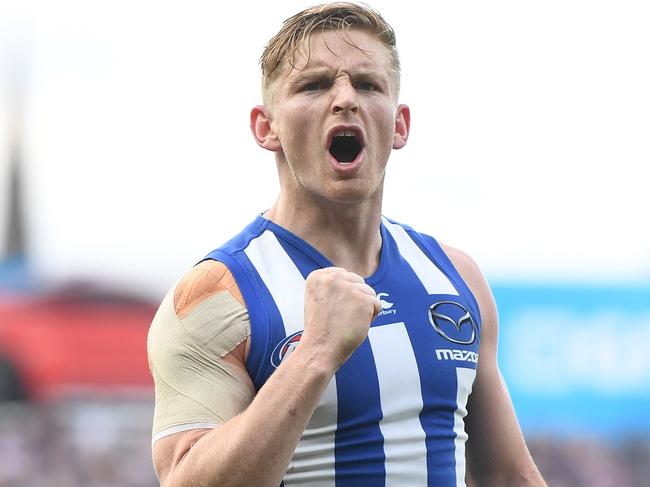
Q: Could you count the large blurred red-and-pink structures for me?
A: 1